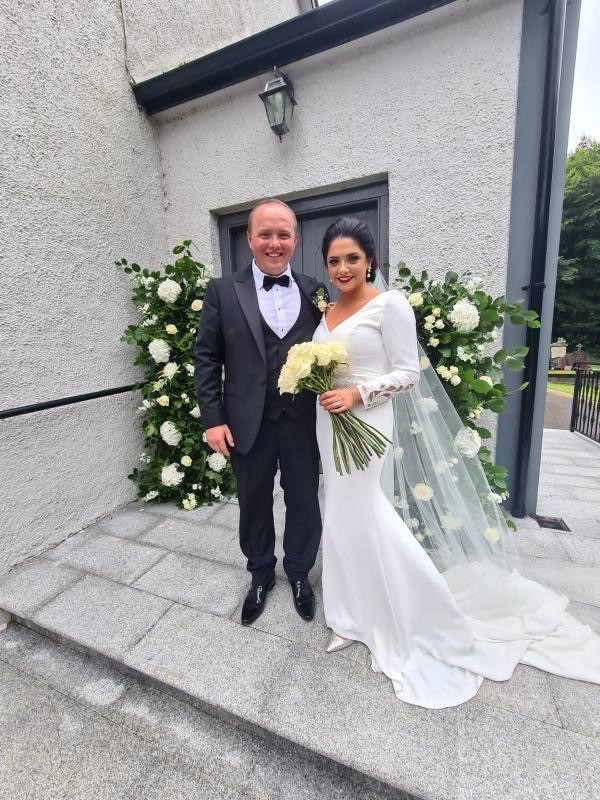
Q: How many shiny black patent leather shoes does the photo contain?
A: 2